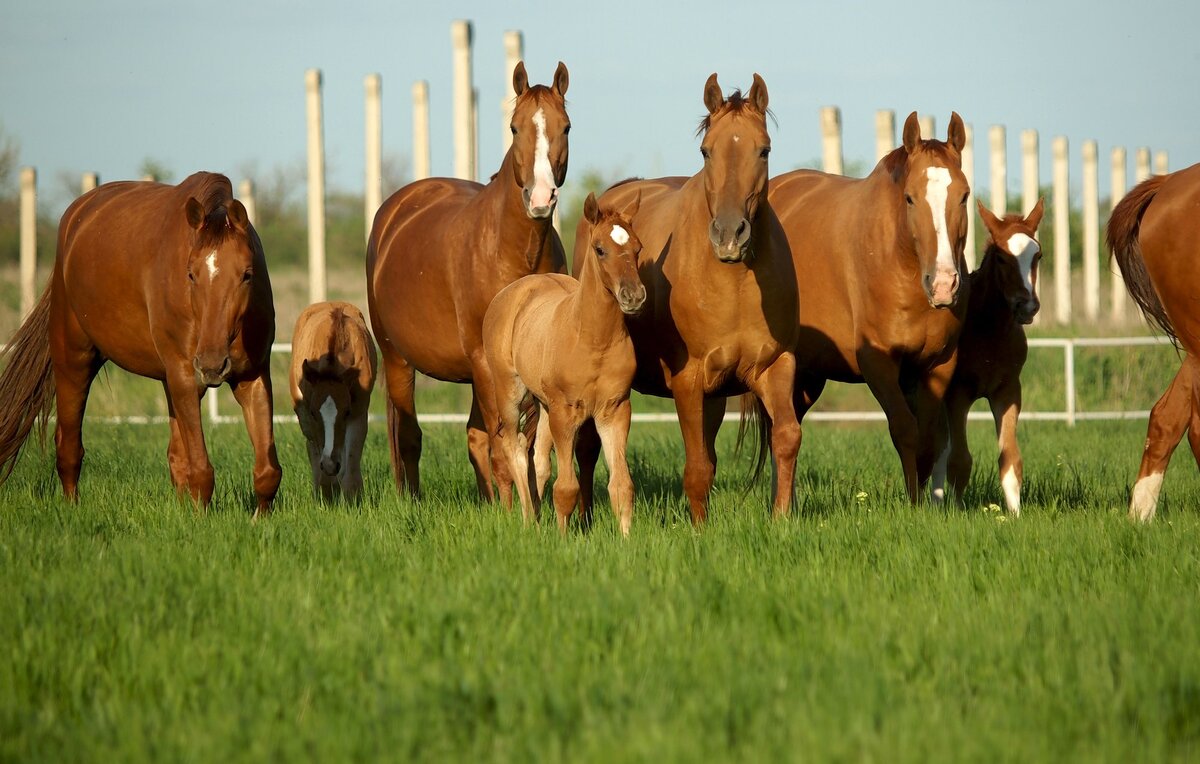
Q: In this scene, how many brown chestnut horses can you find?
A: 8